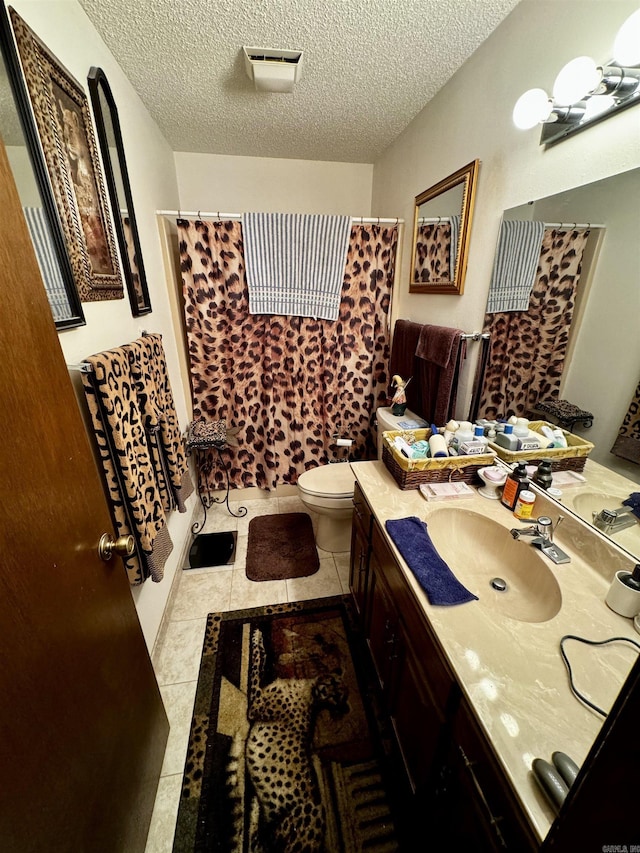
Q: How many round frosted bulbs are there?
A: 3